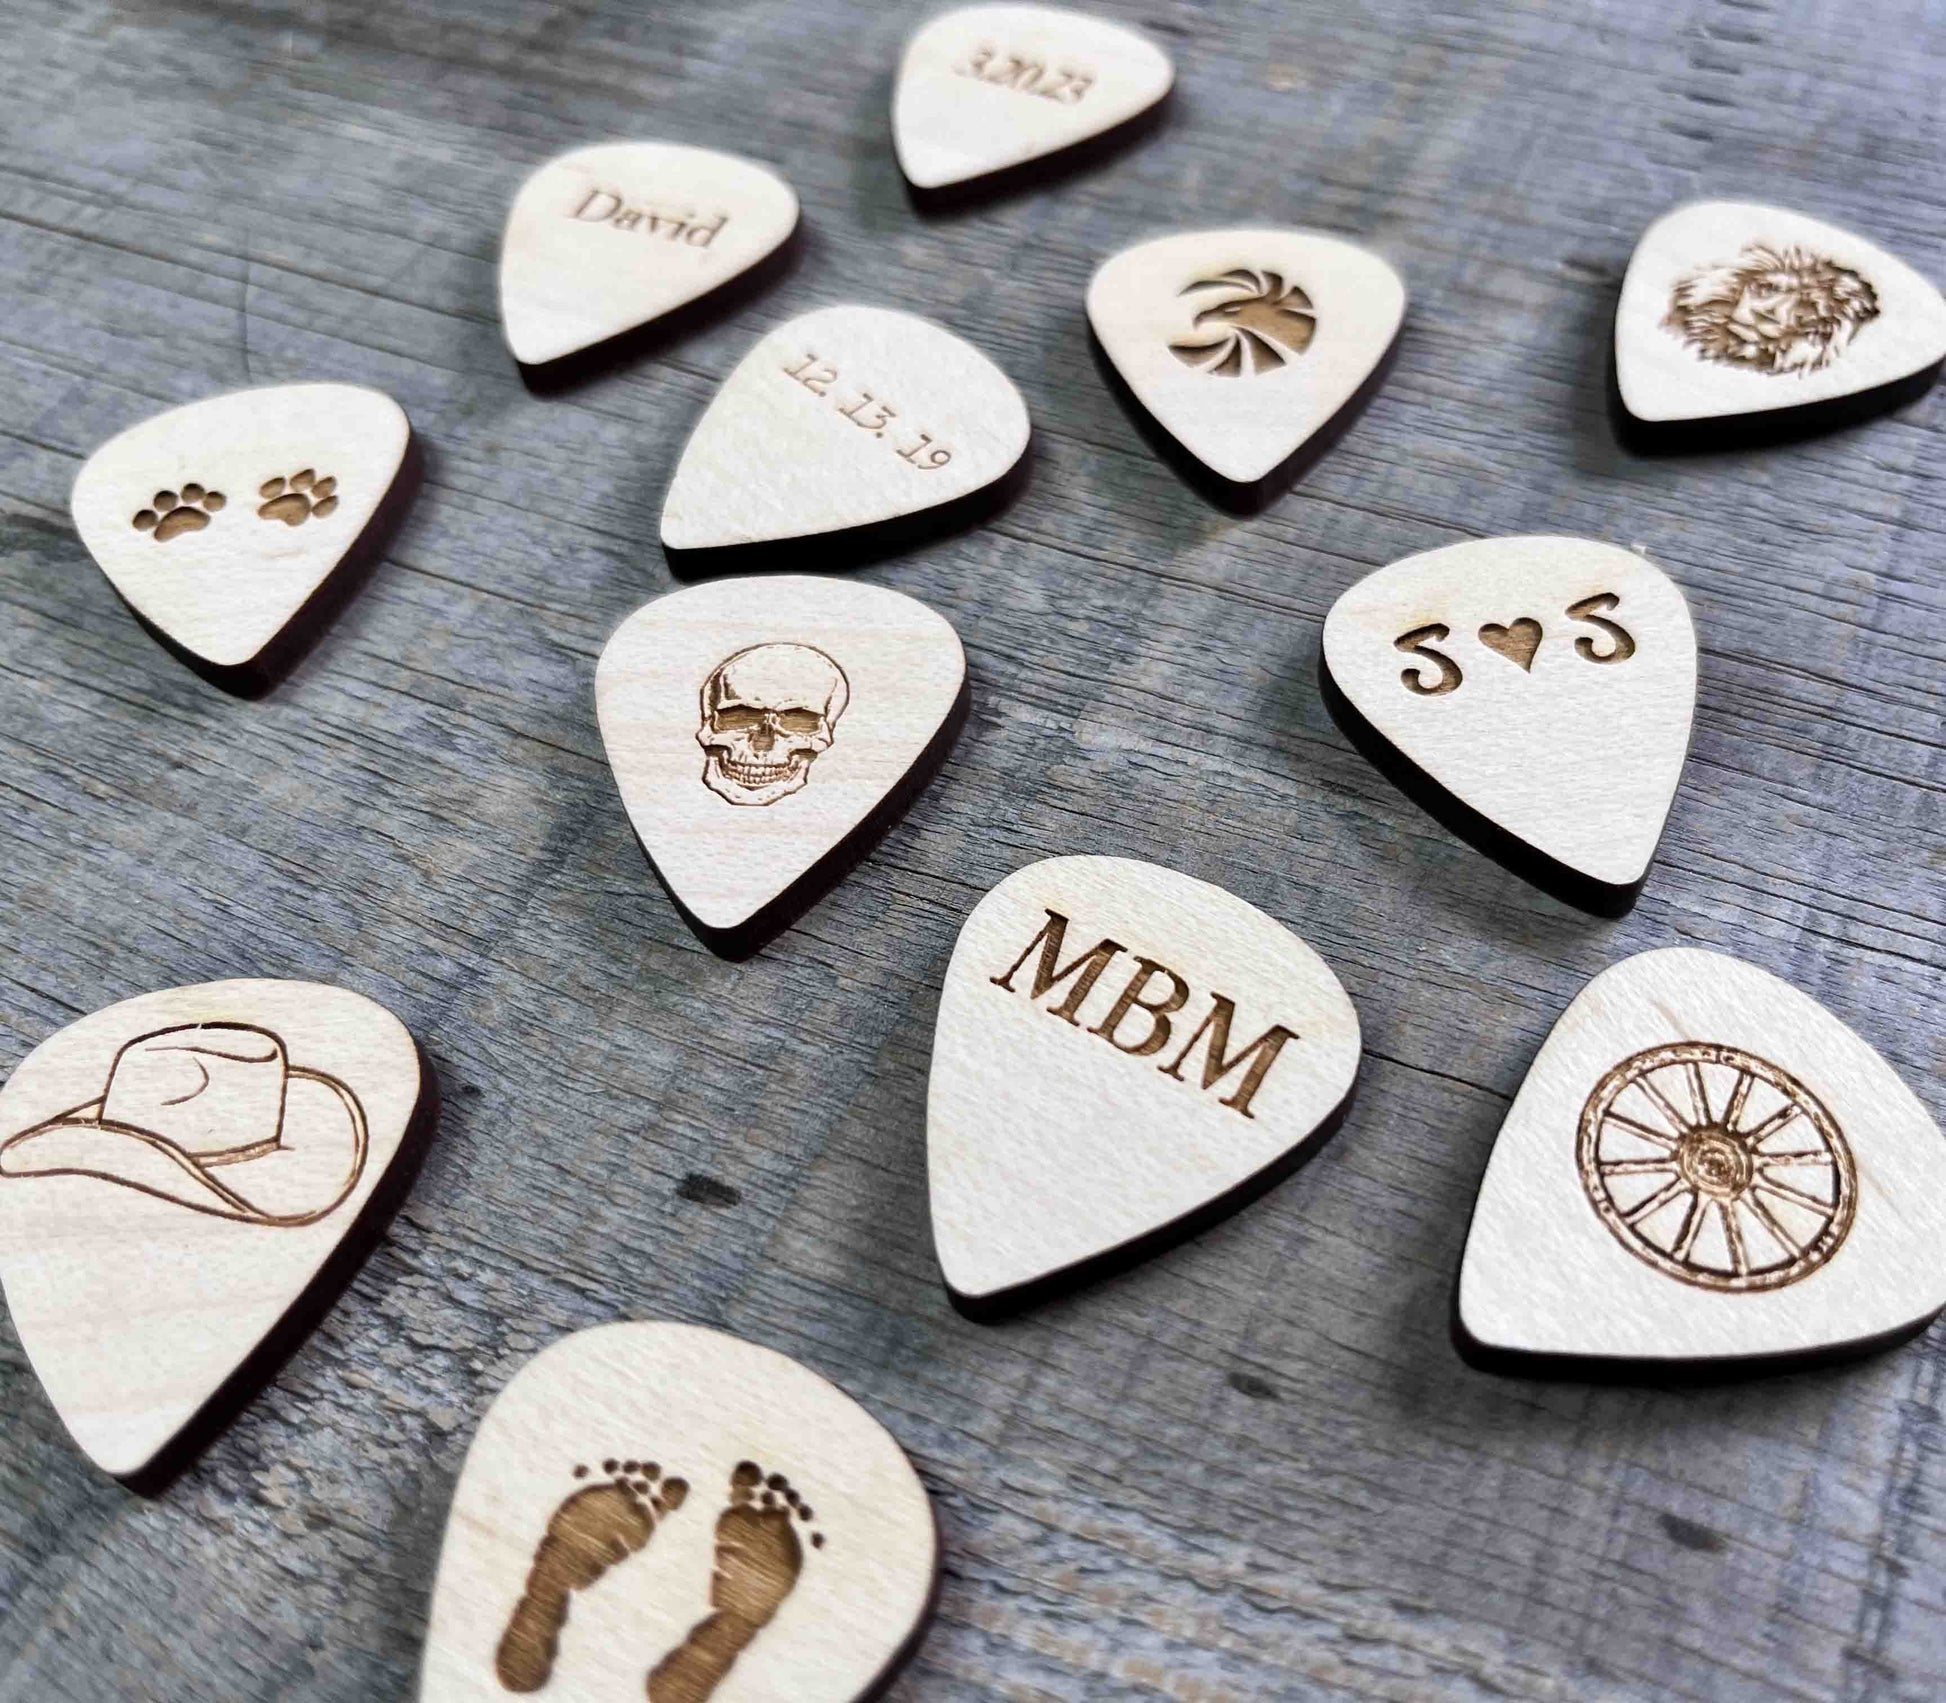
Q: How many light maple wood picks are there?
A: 12